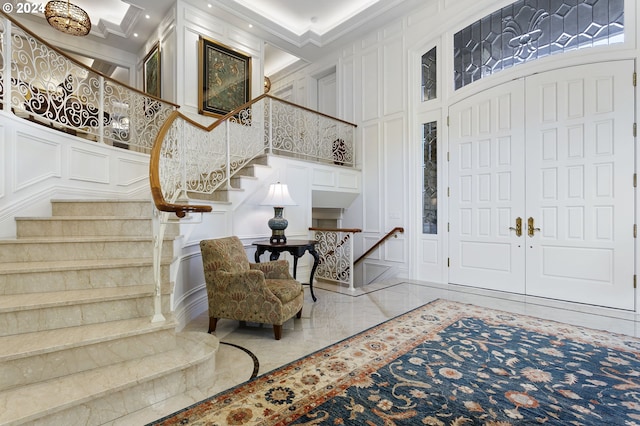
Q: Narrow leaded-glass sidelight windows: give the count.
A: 2